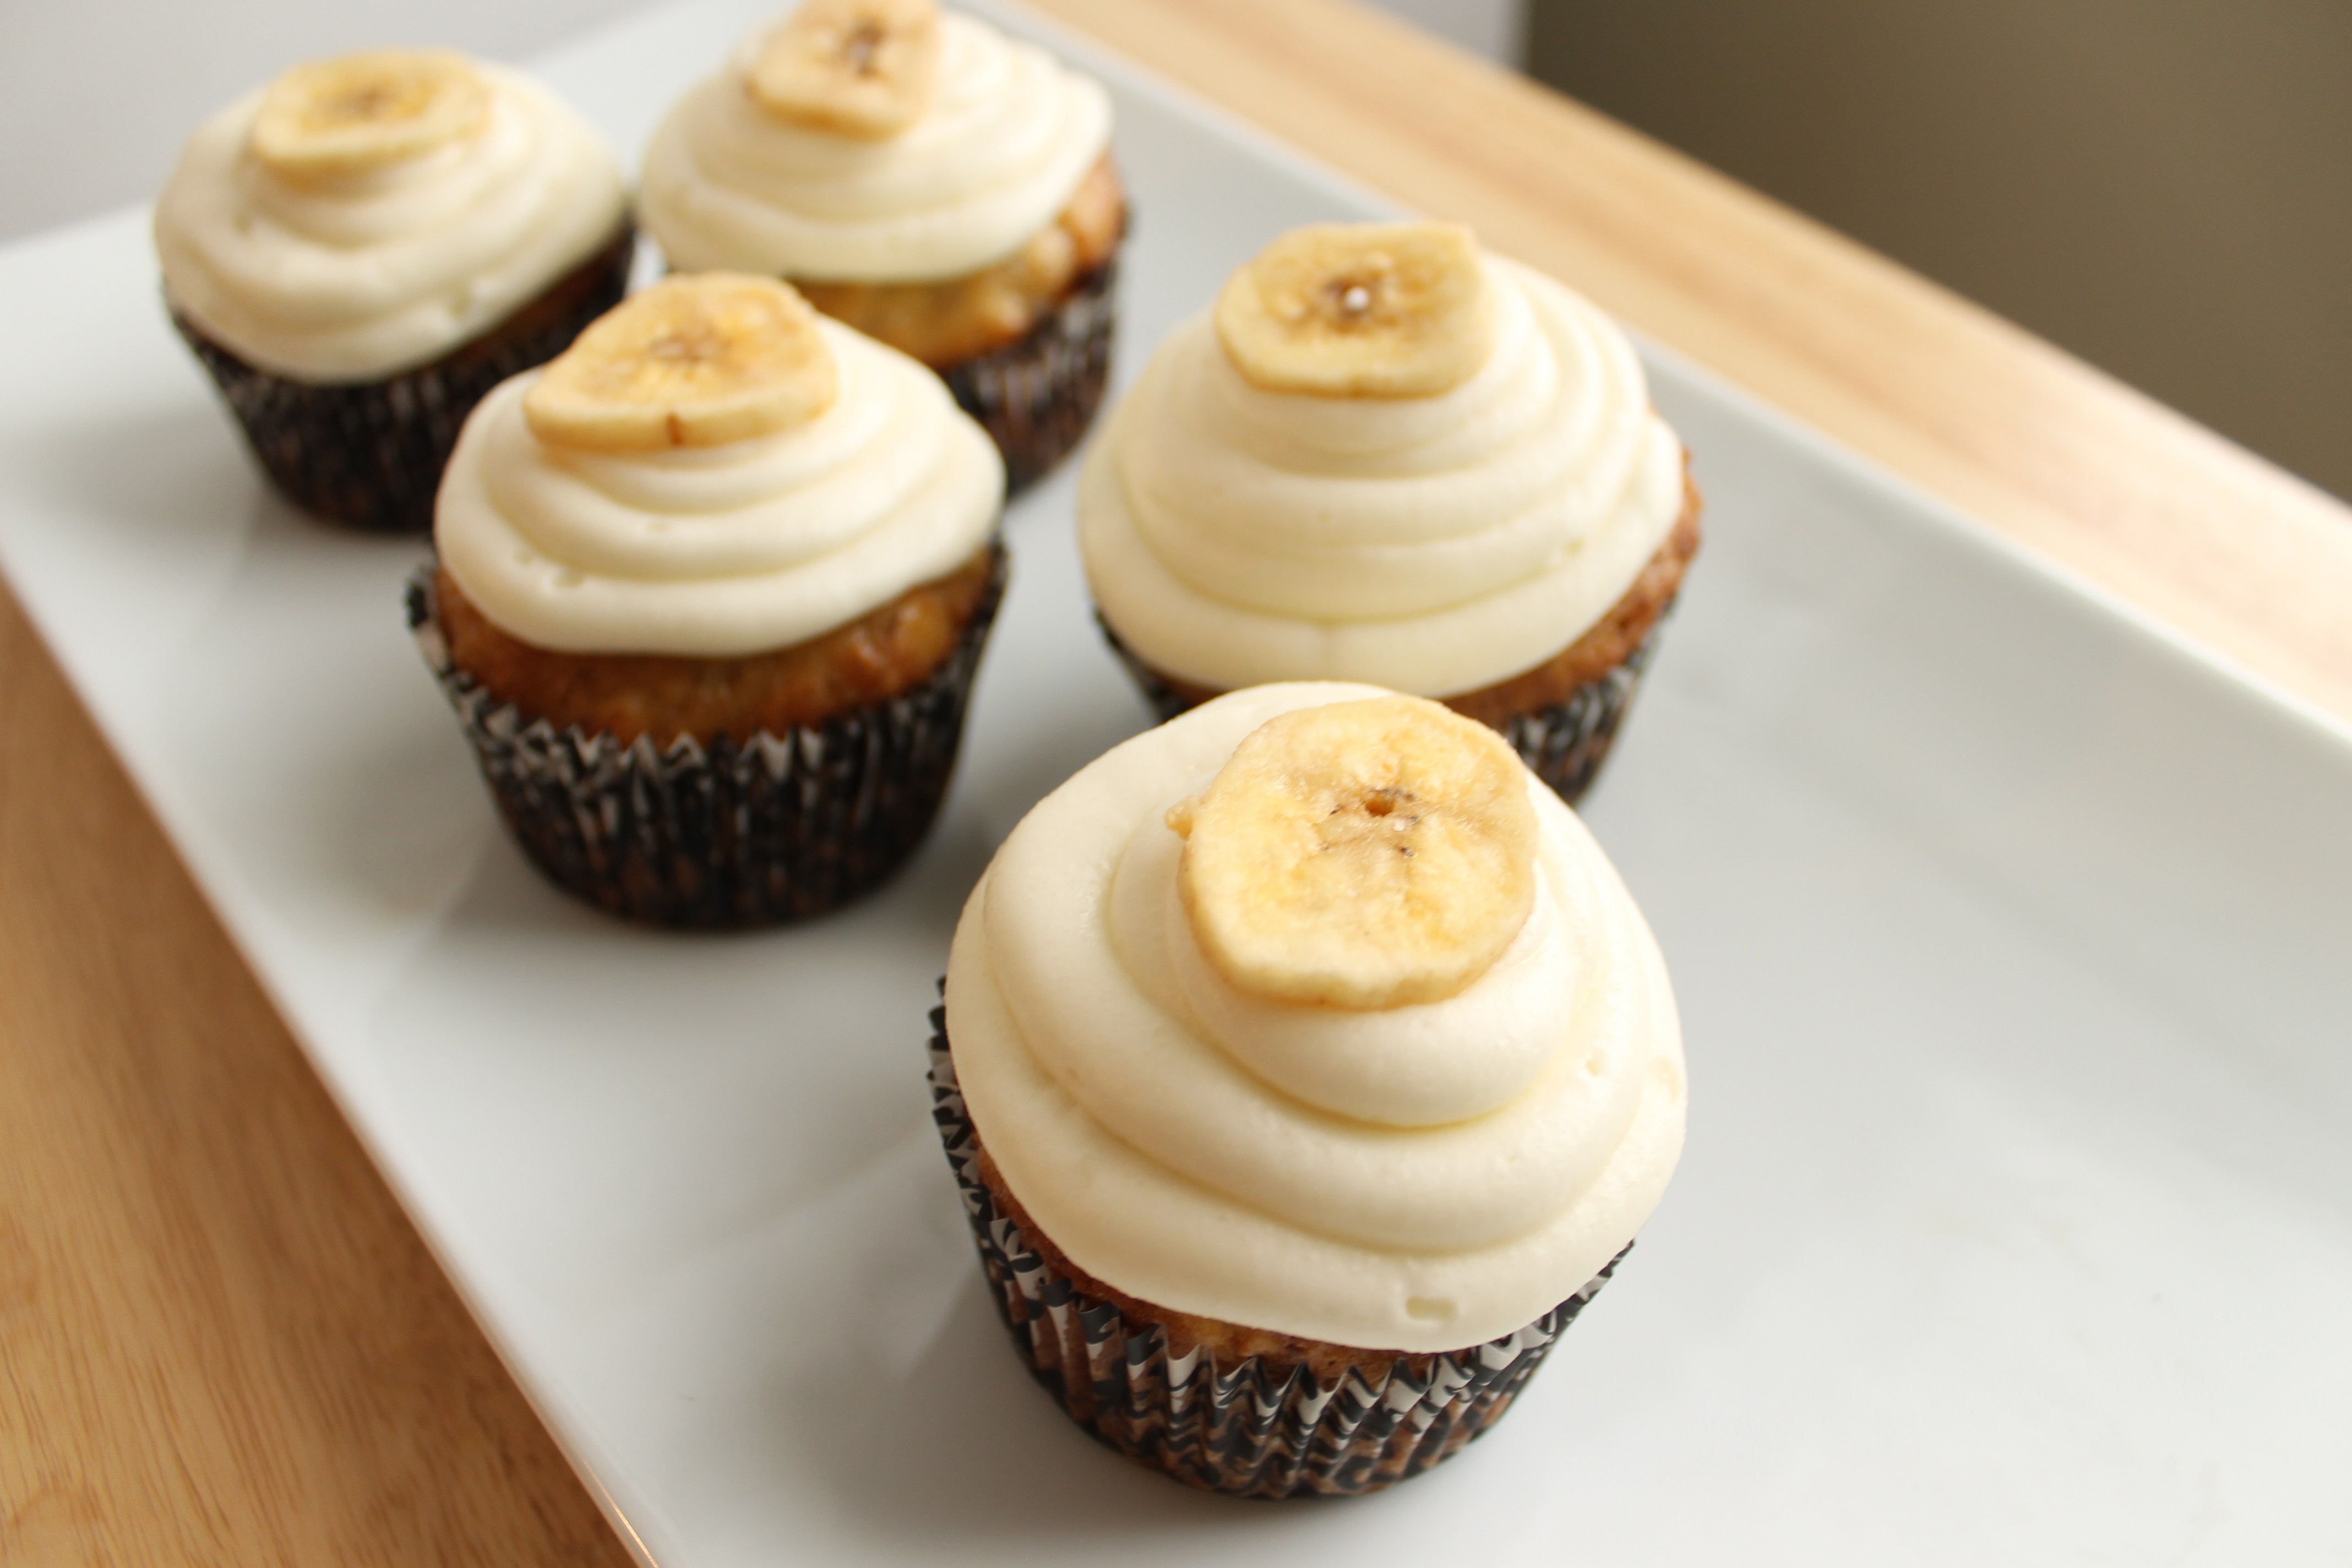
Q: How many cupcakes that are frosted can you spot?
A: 5